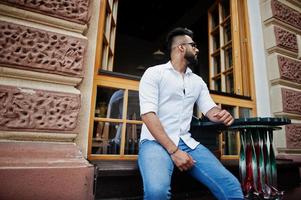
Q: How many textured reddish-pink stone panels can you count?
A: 8